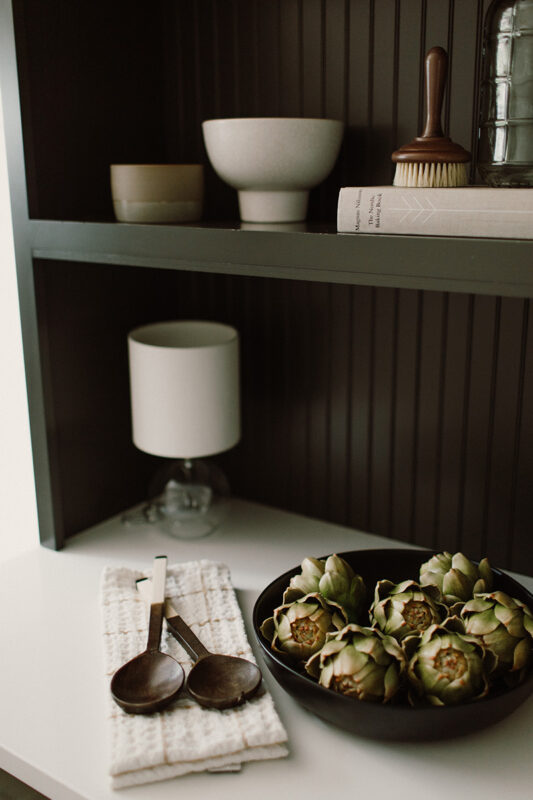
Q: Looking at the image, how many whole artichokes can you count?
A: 7